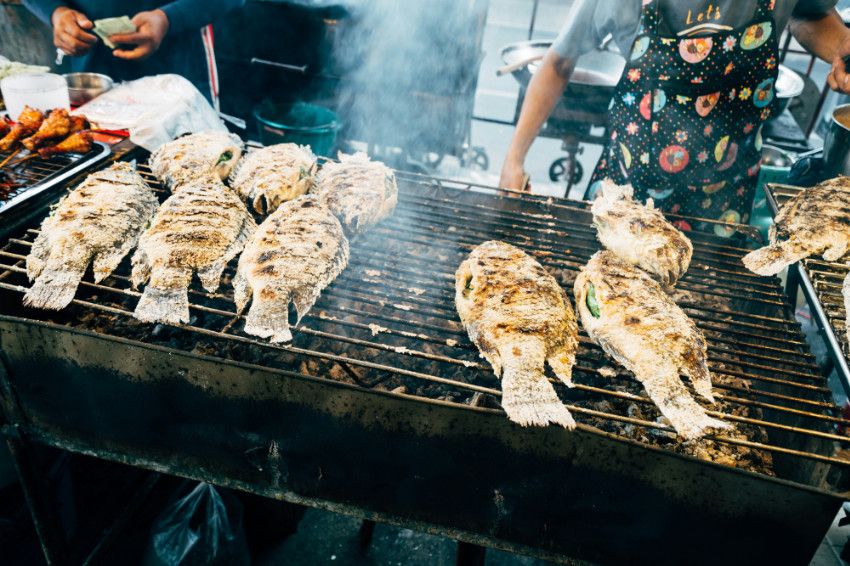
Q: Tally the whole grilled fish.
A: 10